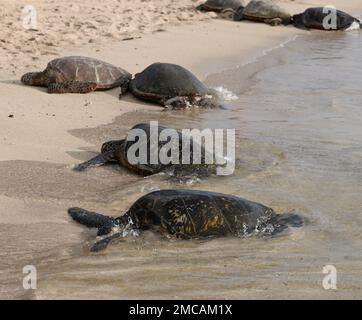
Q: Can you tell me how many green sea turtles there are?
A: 7